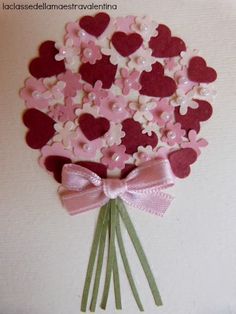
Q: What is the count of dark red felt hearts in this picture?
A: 15